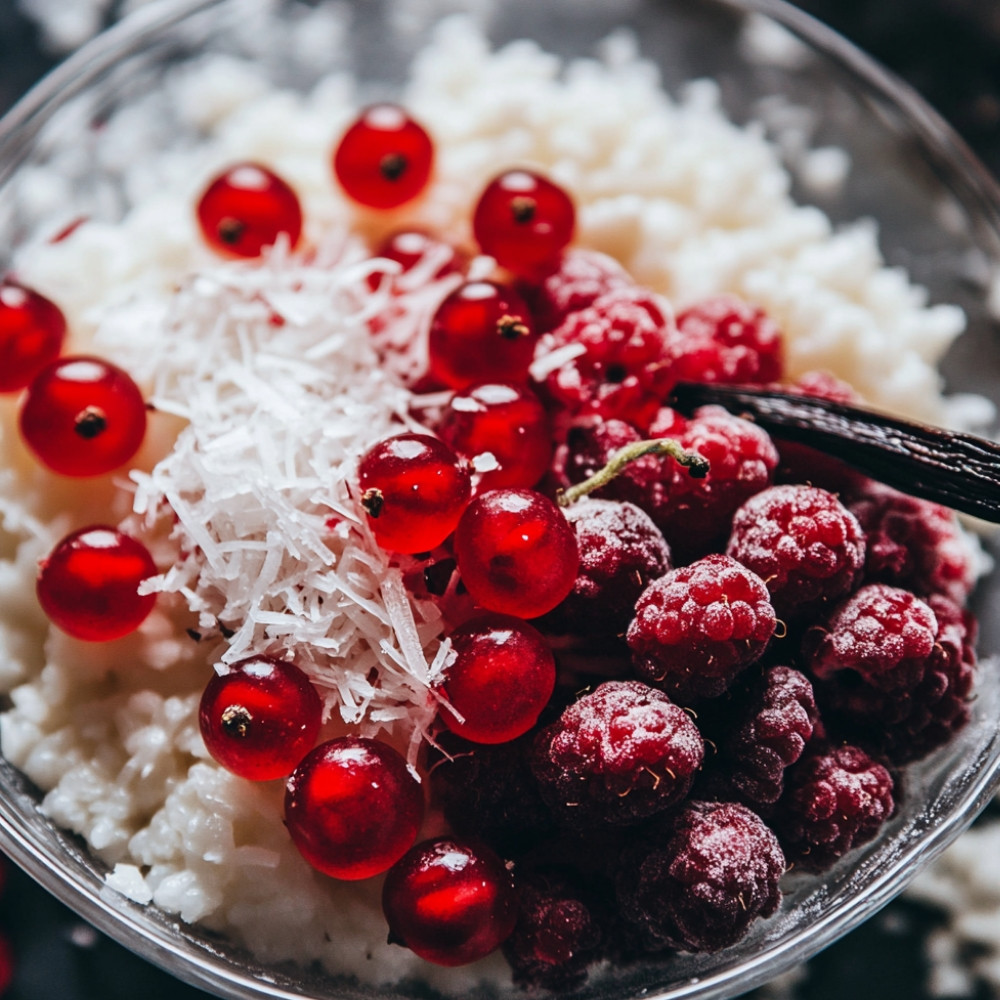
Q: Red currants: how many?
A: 15